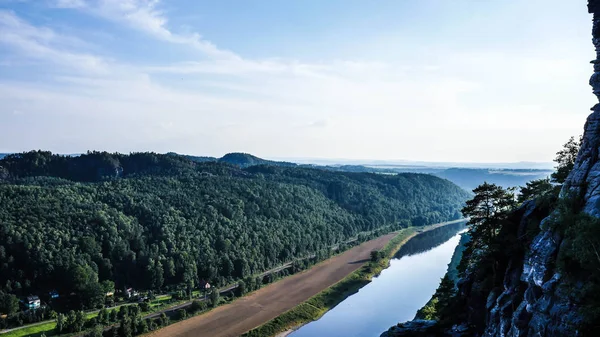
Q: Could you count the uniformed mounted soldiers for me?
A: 0